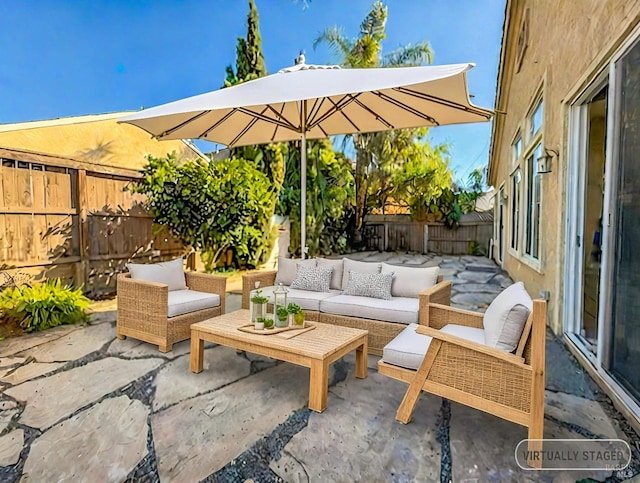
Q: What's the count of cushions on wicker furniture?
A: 12